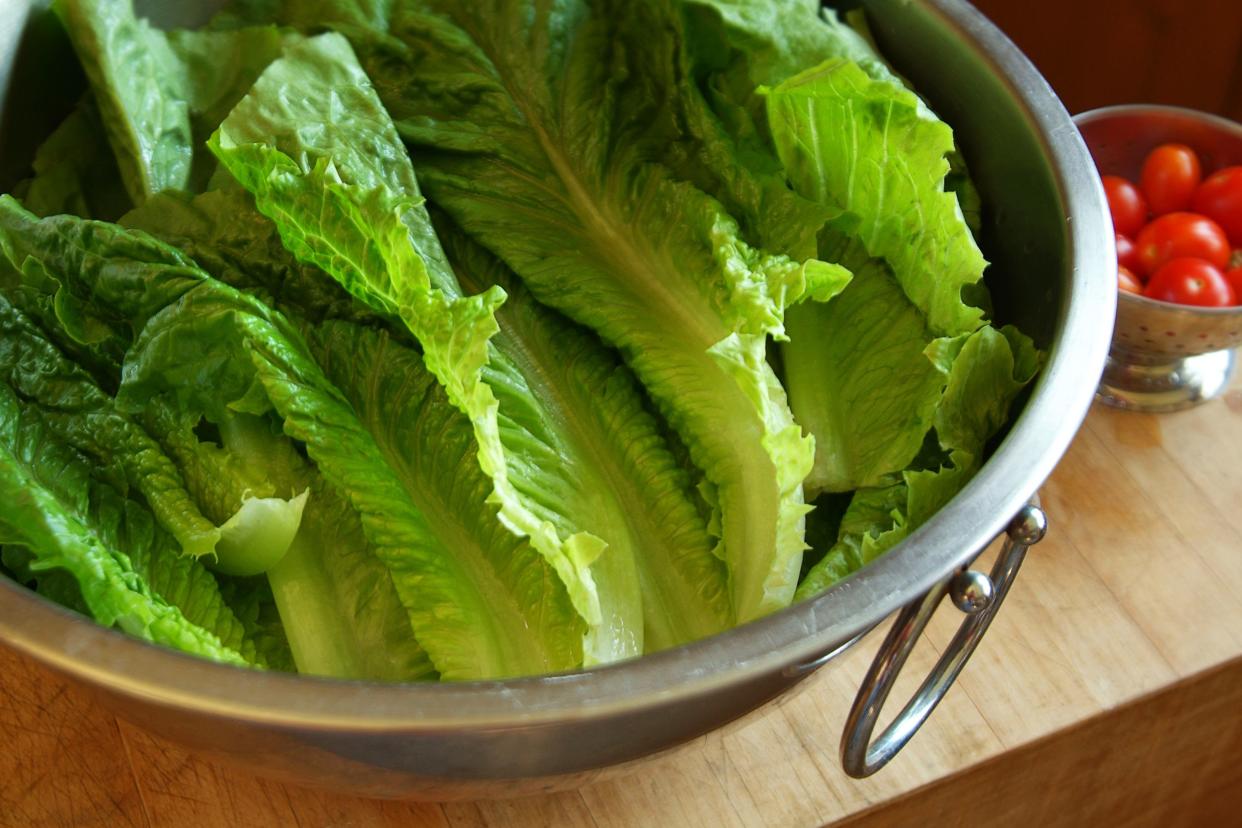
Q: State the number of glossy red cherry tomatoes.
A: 8